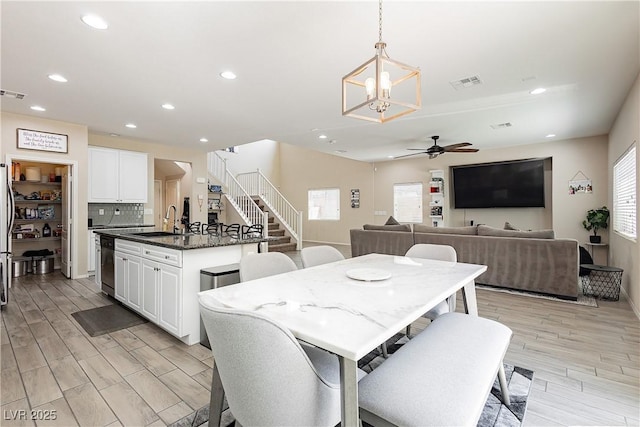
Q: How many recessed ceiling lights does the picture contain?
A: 11